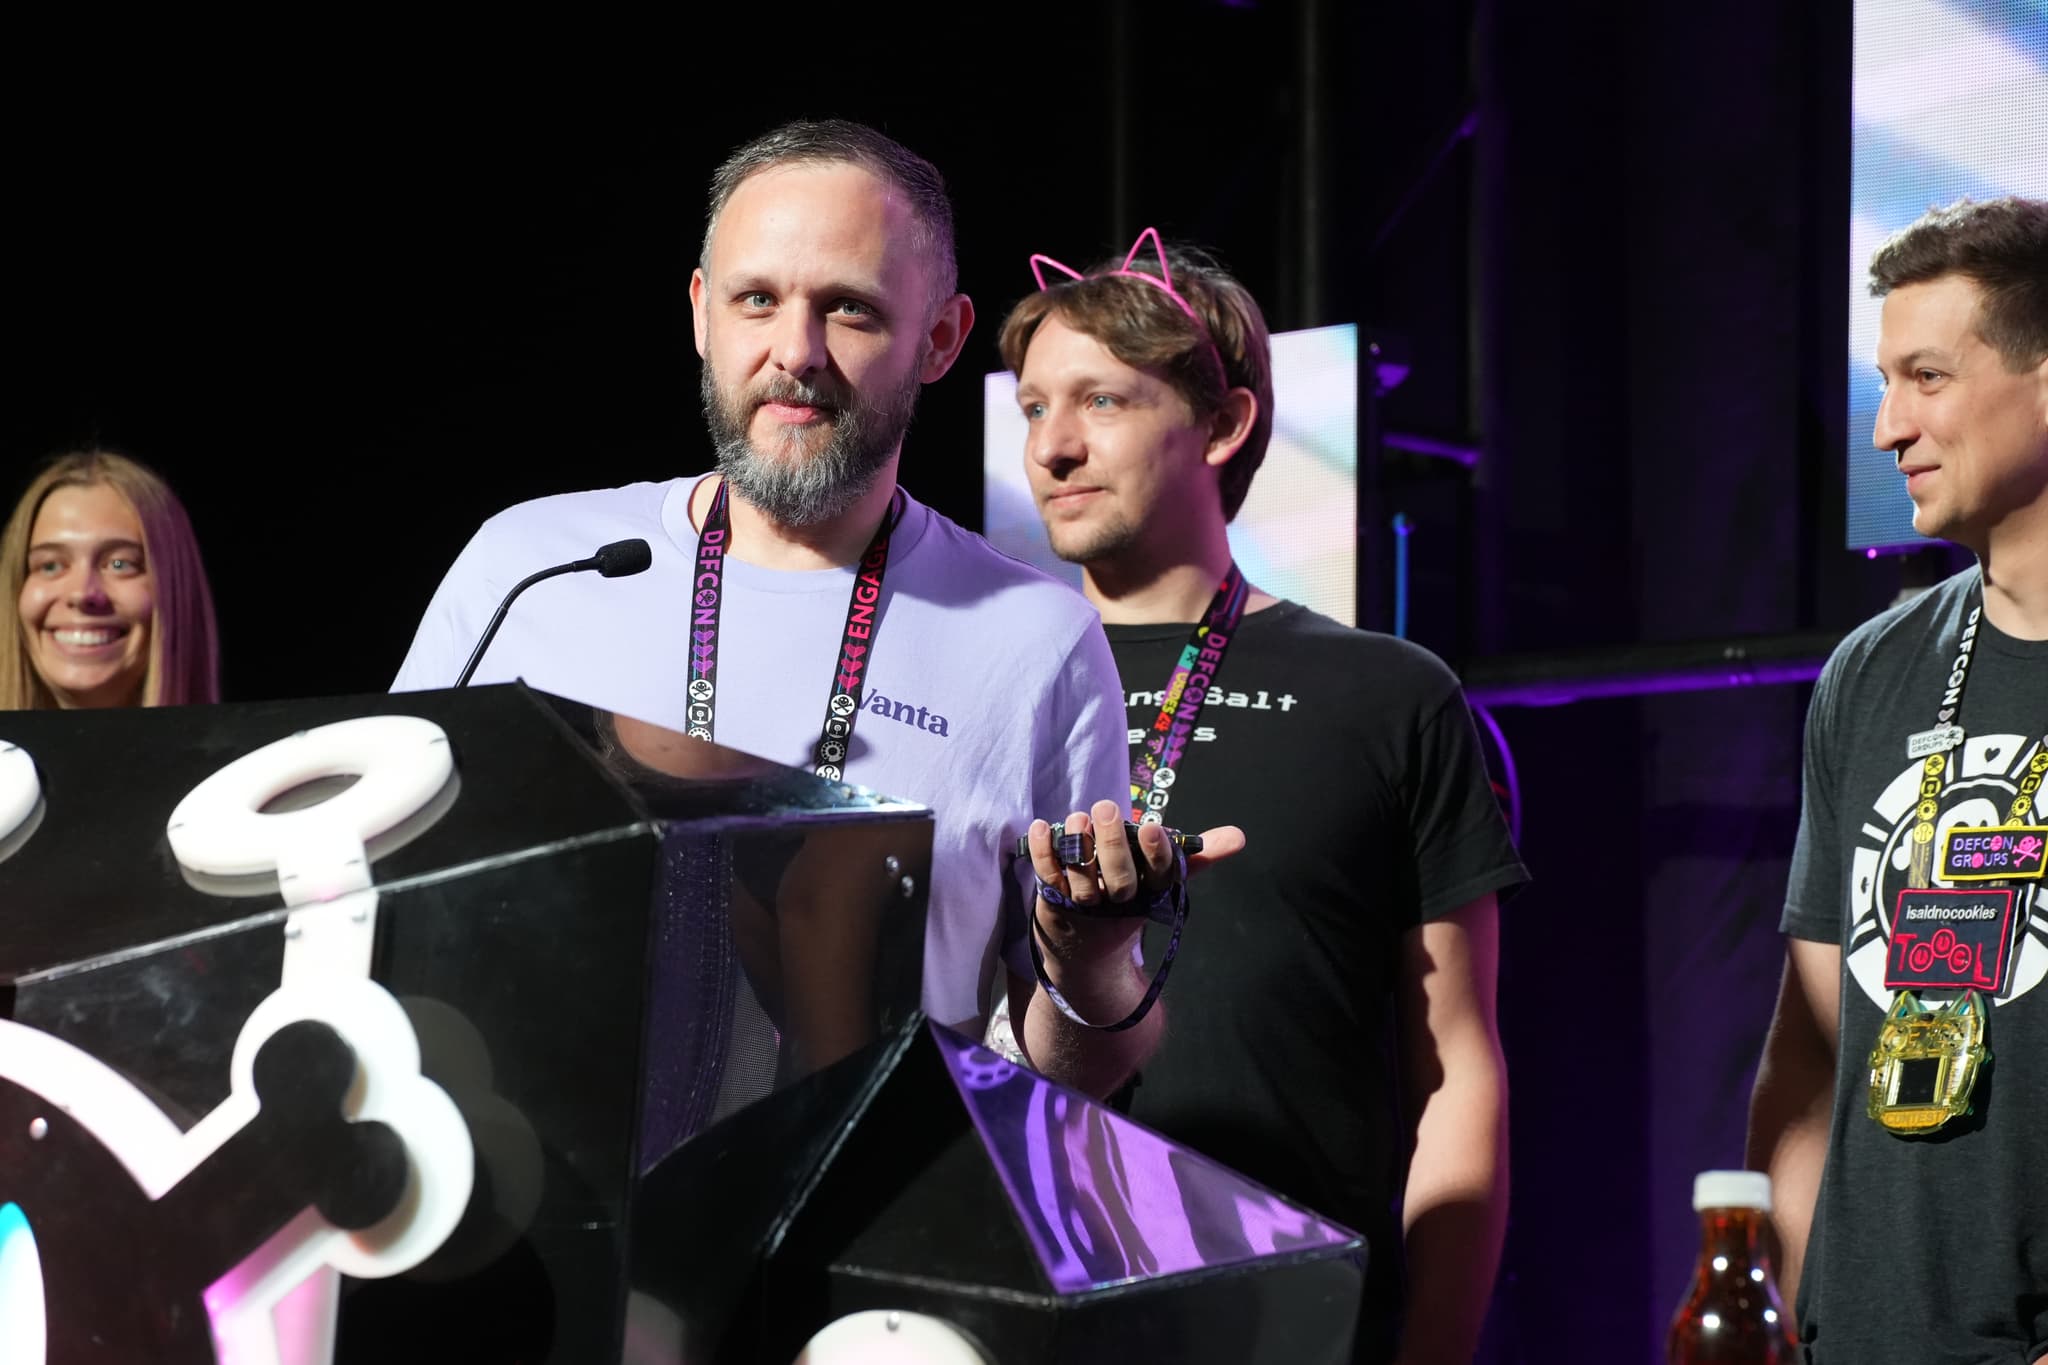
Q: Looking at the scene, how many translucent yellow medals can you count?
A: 1